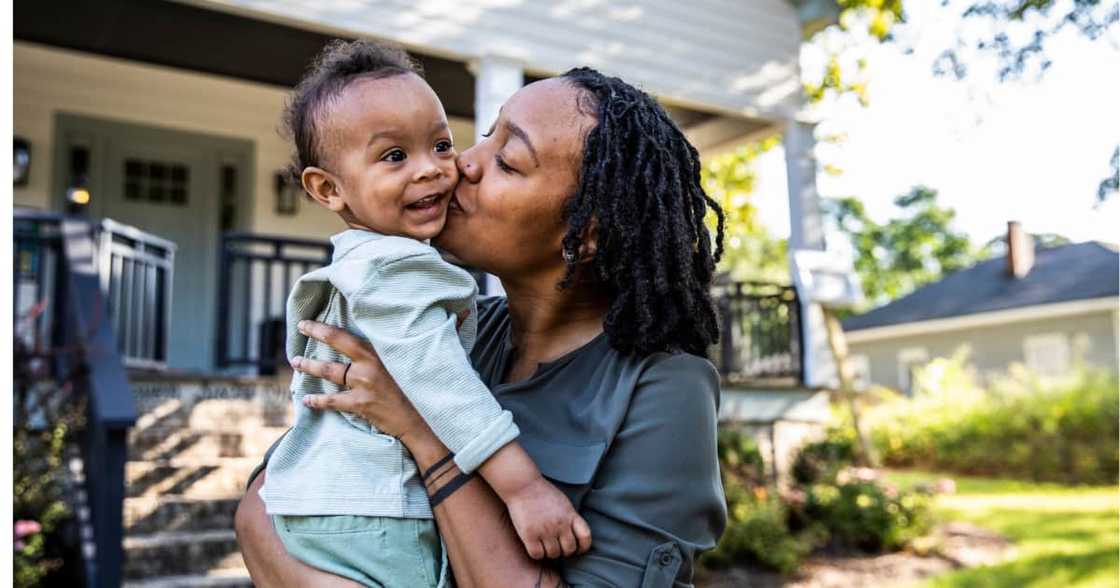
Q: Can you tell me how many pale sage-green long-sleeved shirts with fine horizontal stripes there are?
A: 1